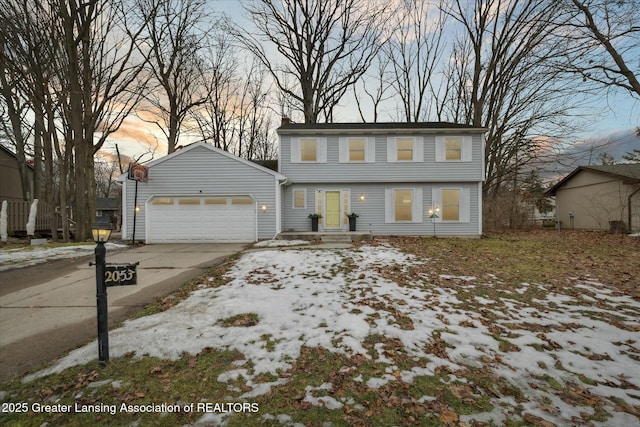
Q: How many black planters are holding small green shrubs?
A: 2